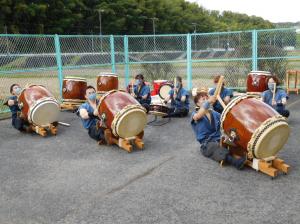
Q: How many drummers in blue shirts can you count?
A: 7